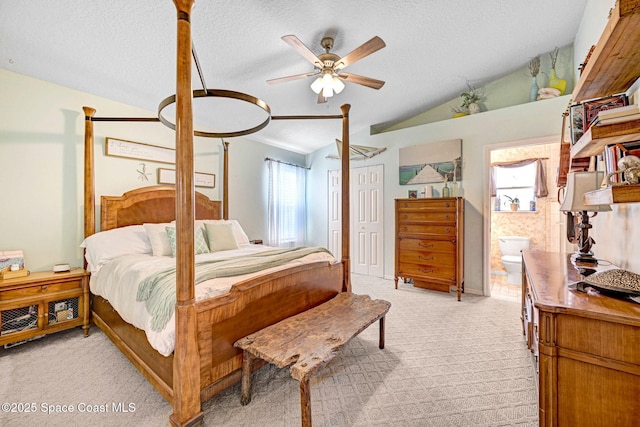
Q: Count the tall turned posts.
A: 4